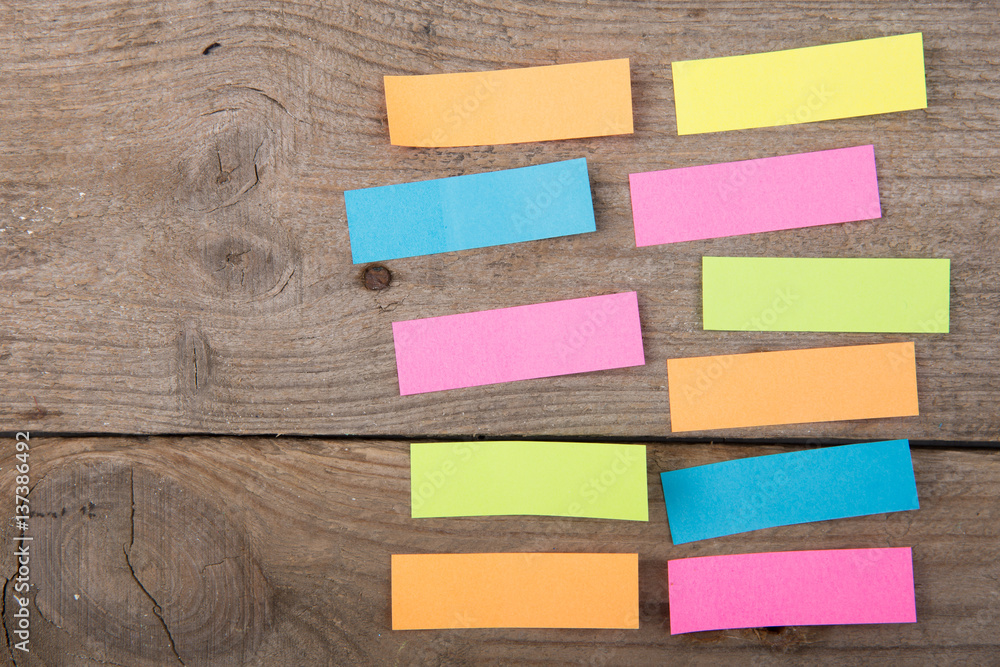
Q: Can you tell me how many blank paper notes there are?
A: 11